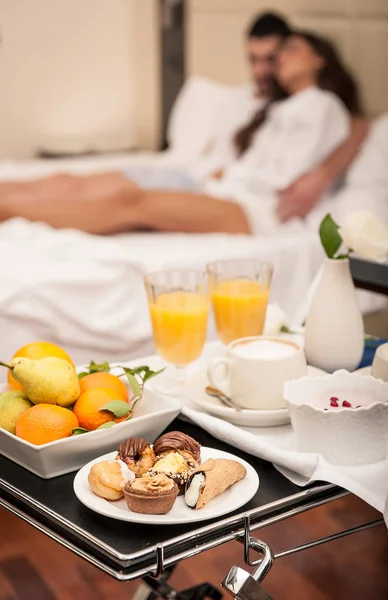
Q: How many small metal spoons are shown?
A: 1